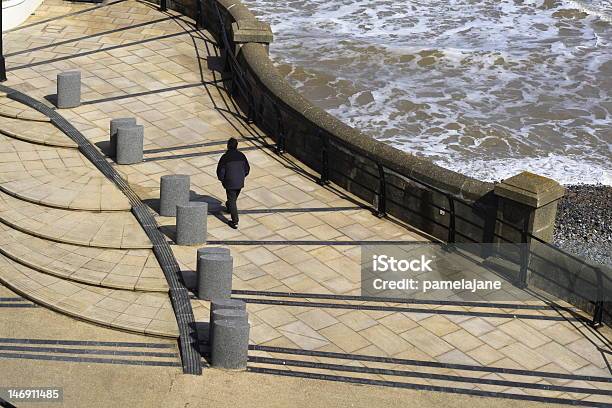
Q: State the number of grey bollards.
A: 10